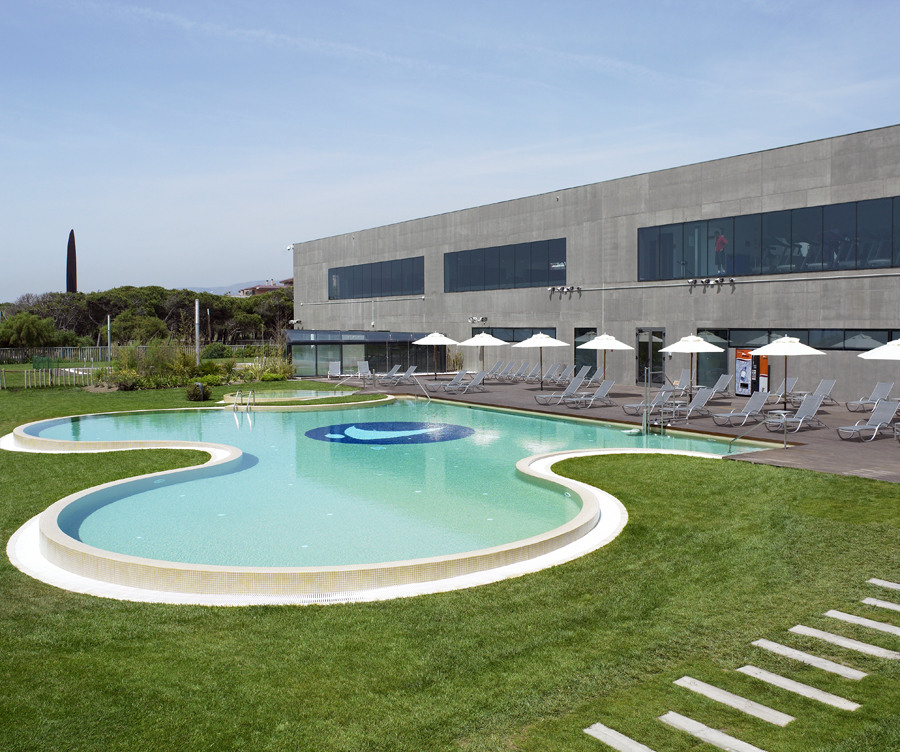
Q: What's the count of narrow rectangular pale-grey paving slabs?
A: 9